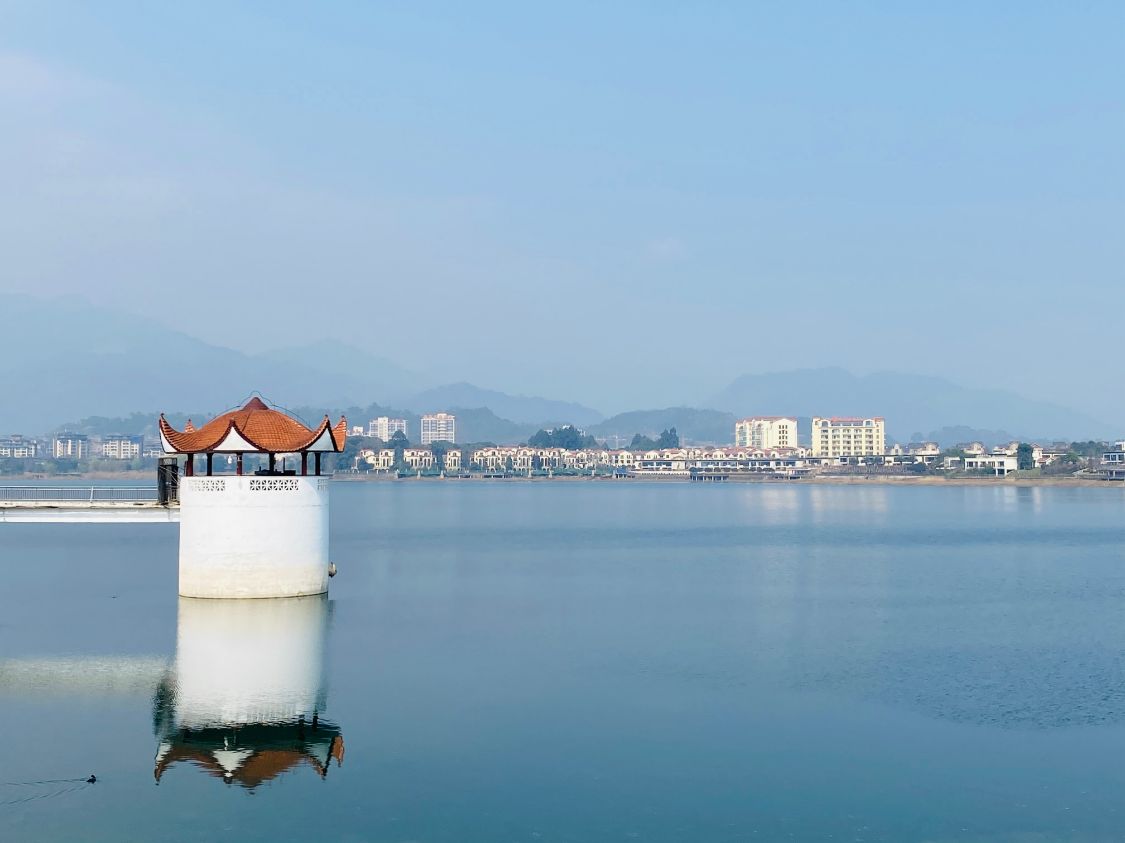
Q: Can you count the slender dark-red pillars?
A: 6